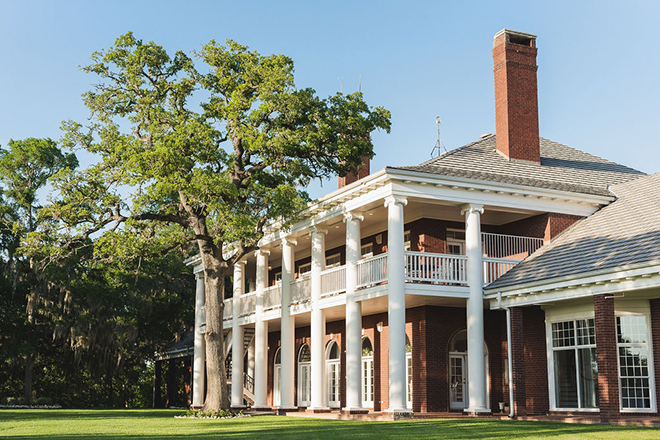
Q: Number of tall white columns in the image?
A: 8